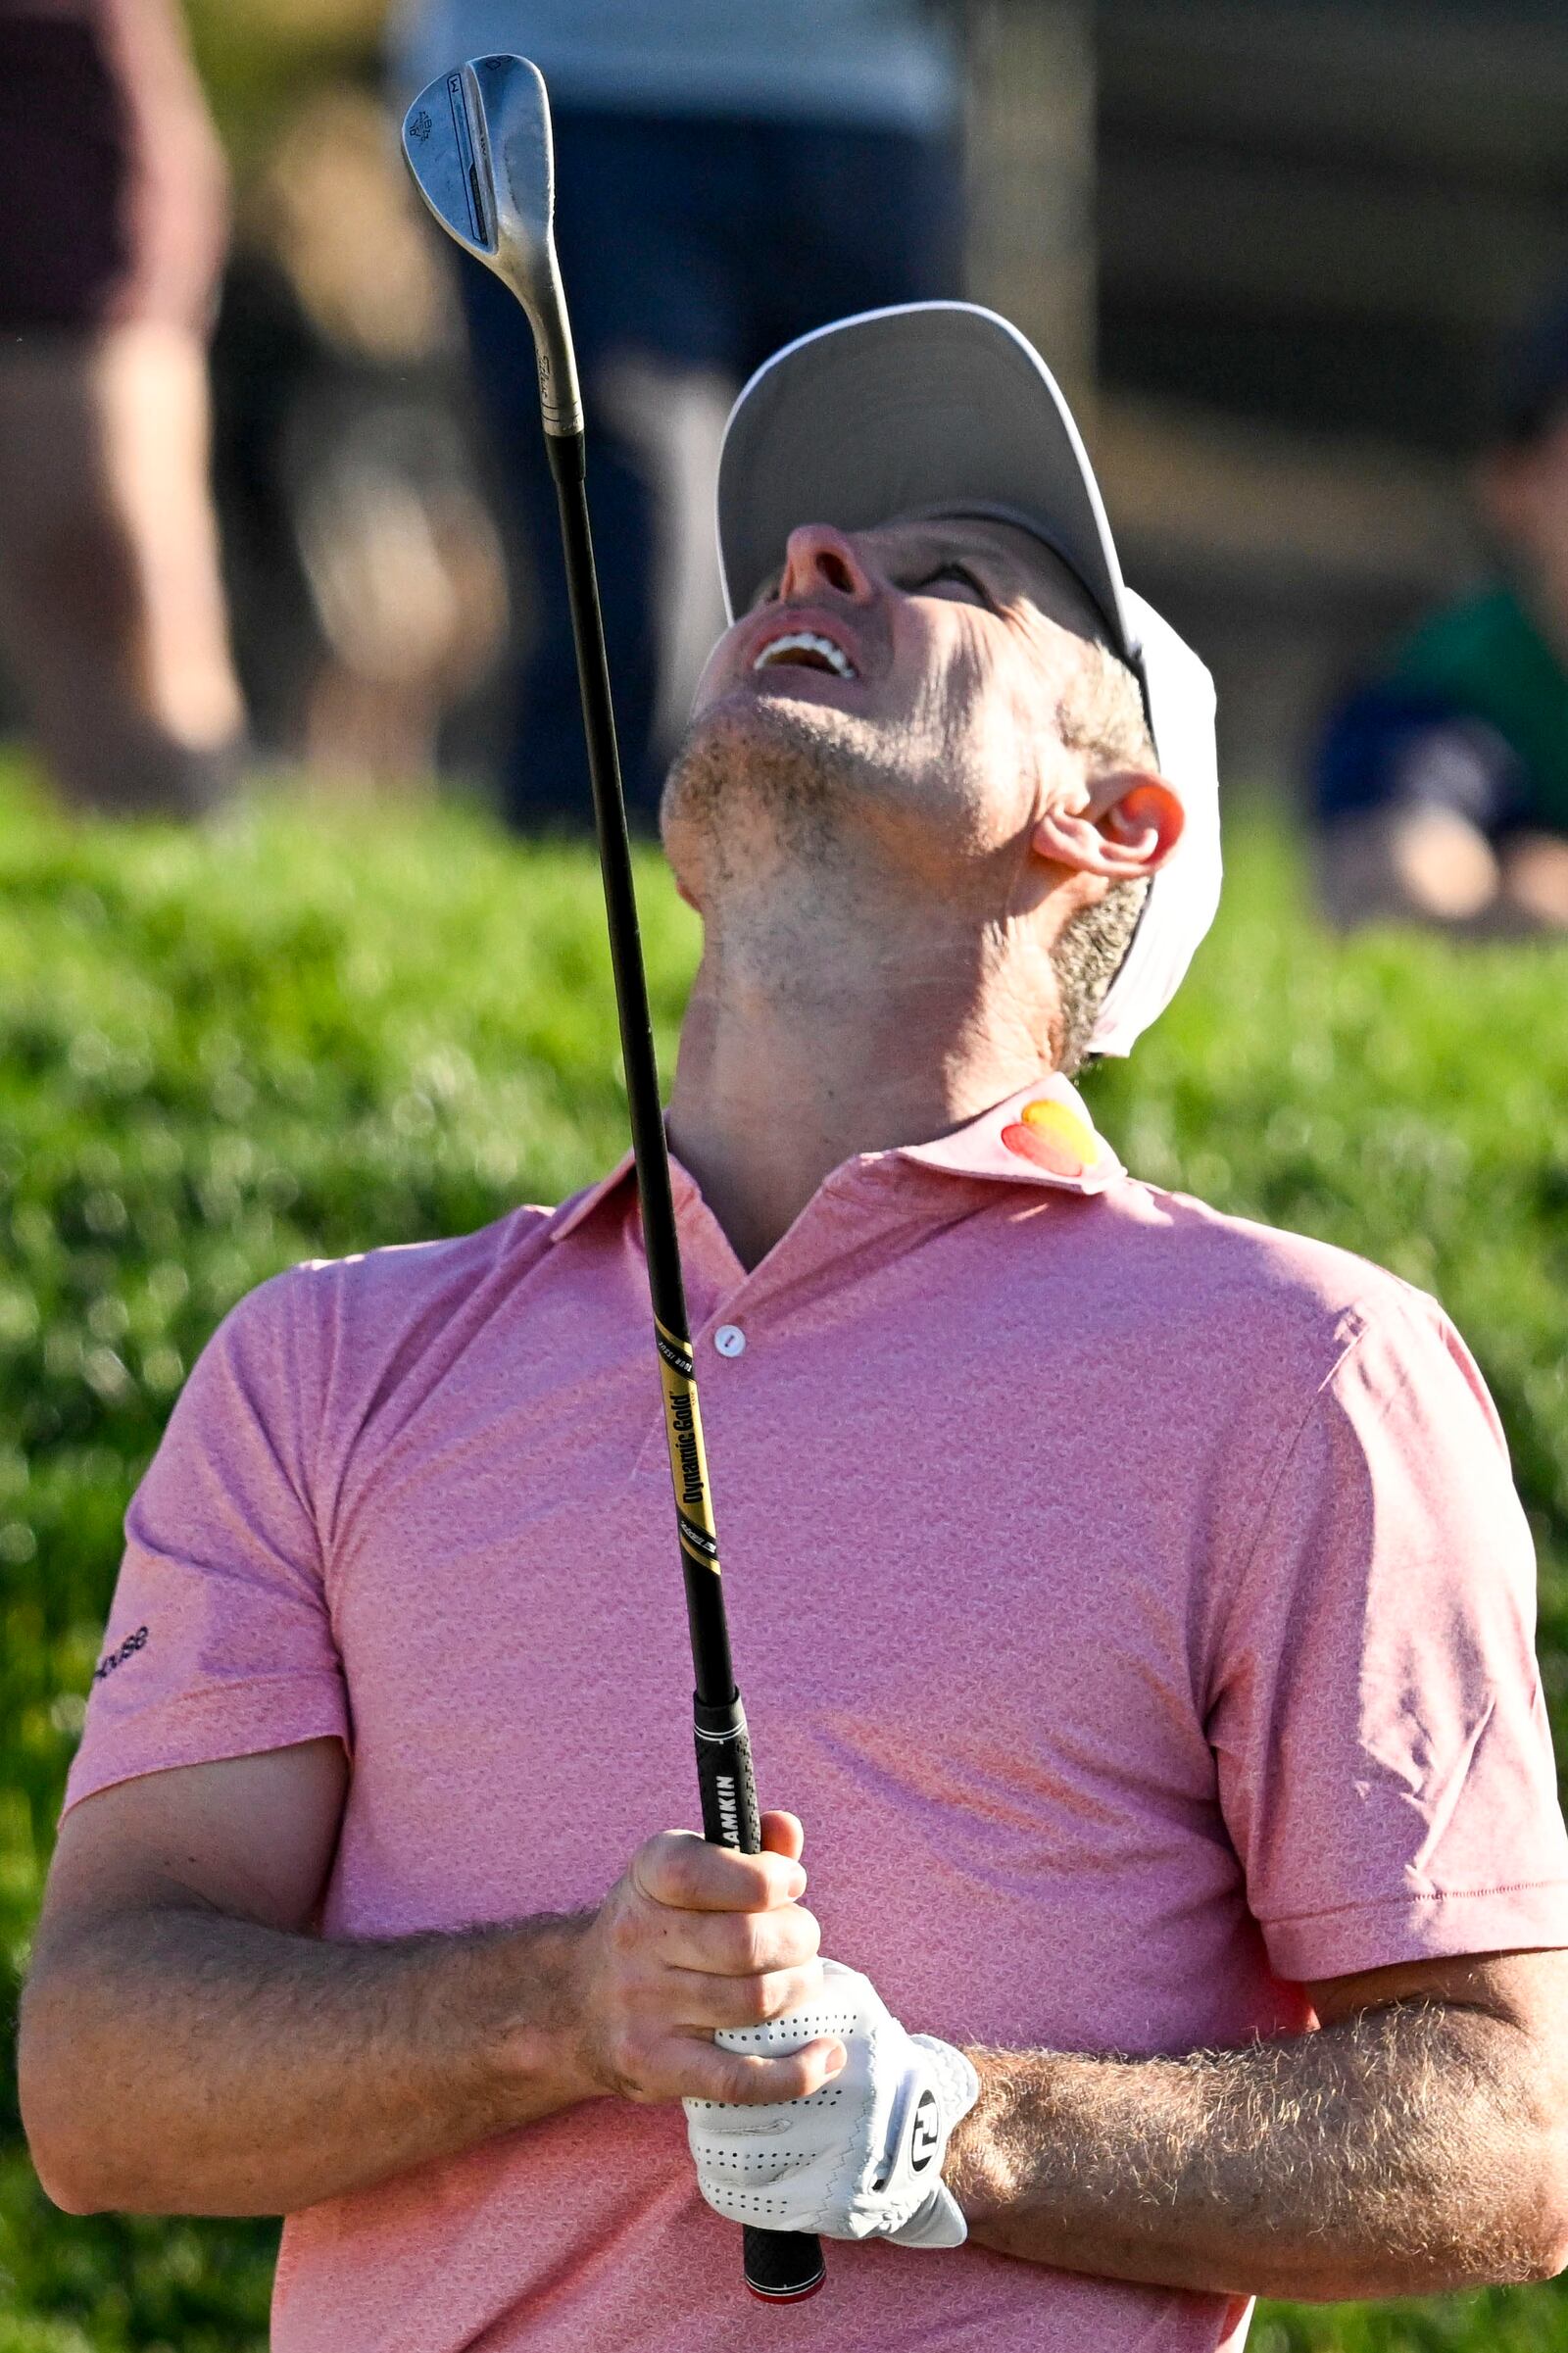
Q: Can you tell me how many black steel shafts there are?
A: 1